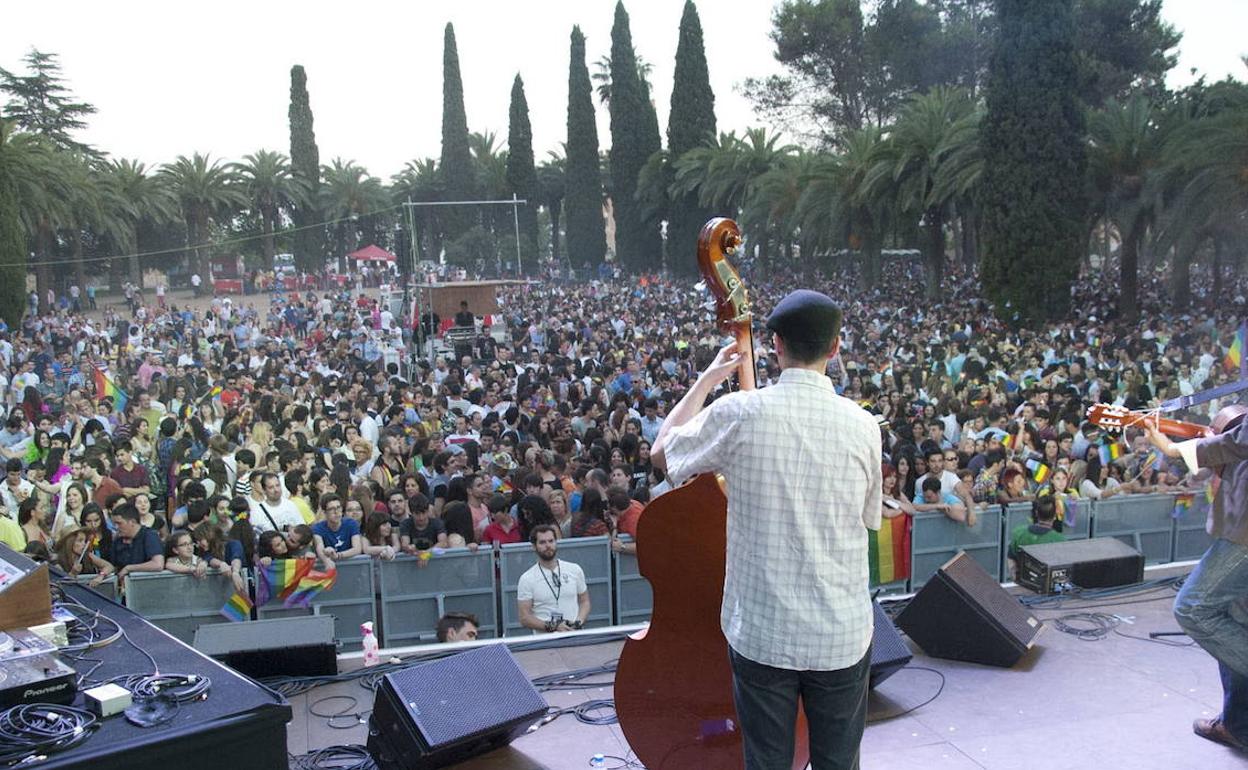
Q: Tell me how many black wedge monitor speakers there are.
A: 3